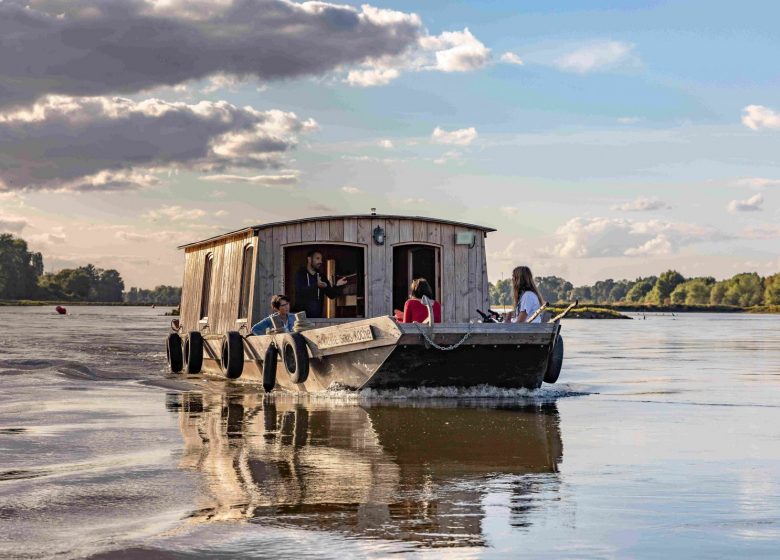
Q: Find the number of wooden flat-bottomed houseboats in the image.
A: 1